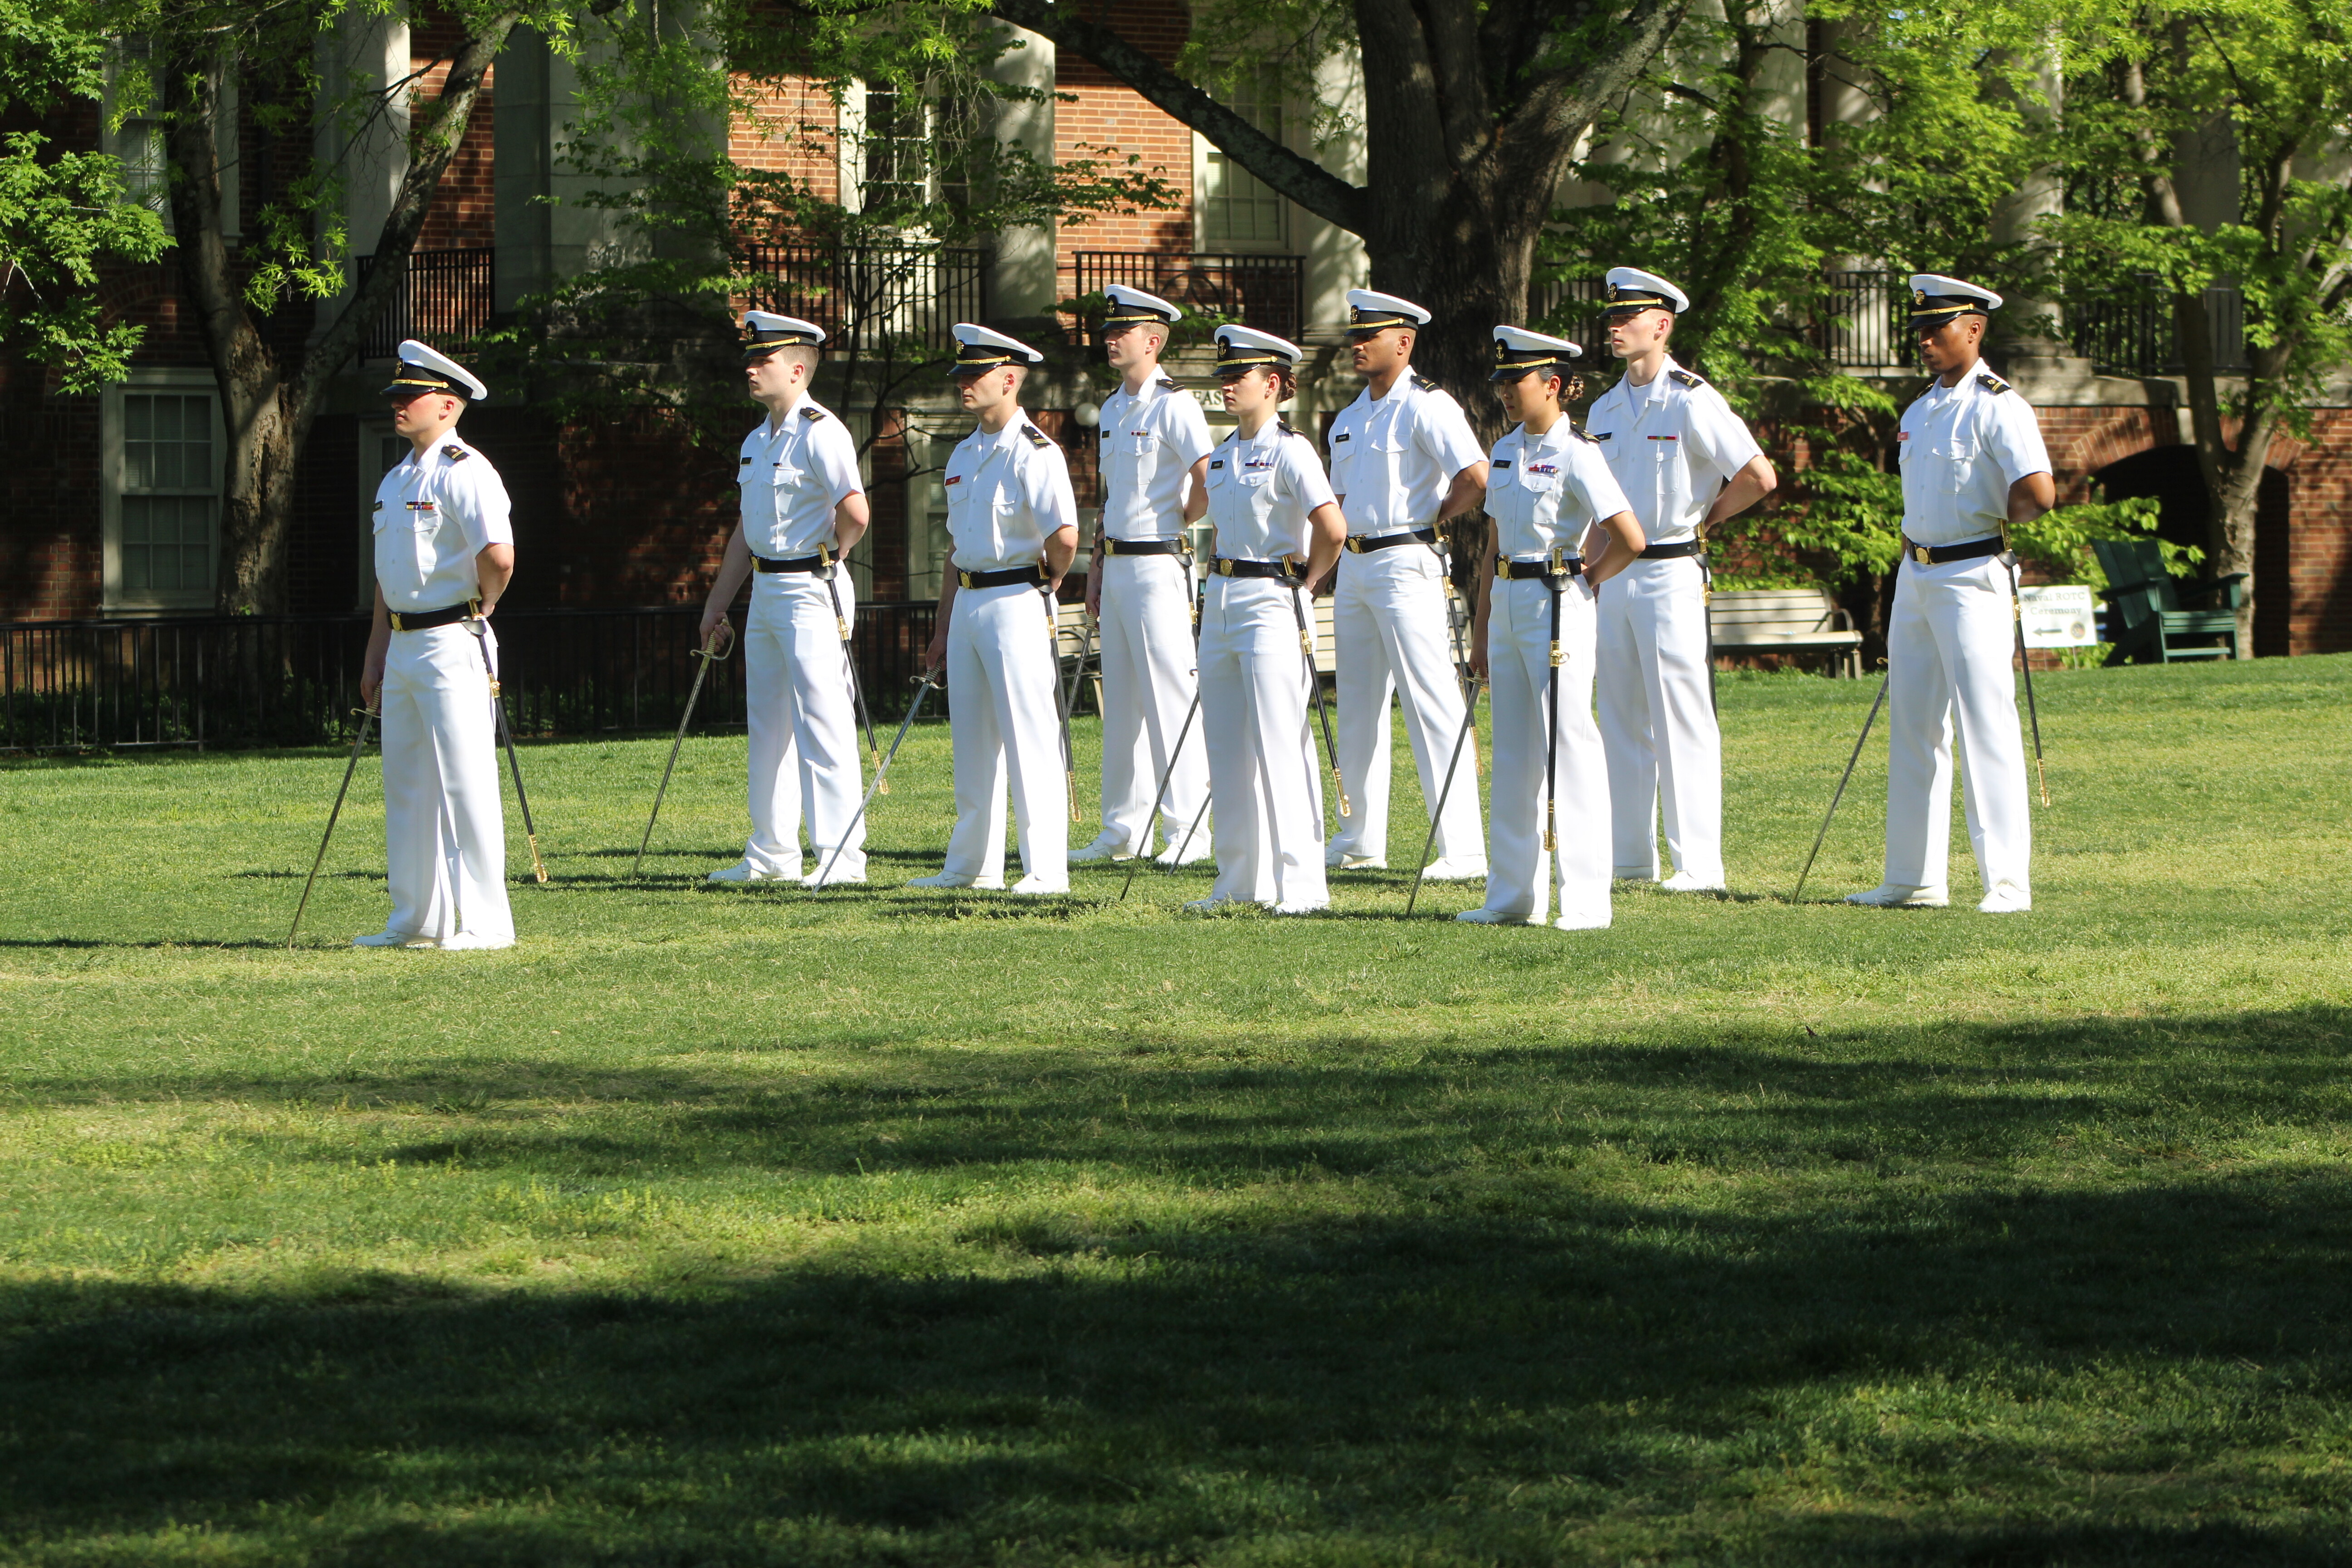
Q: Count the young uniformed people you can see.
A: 9